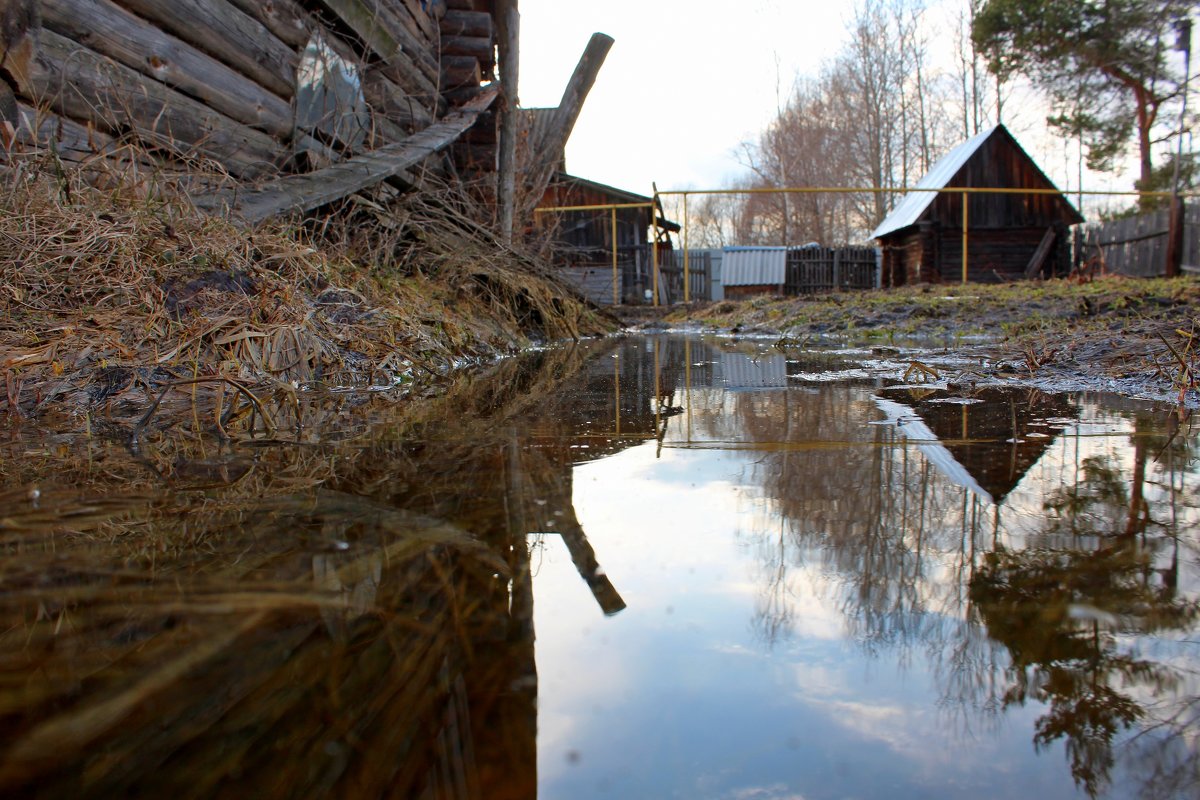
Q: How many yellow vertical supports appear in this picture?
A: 4